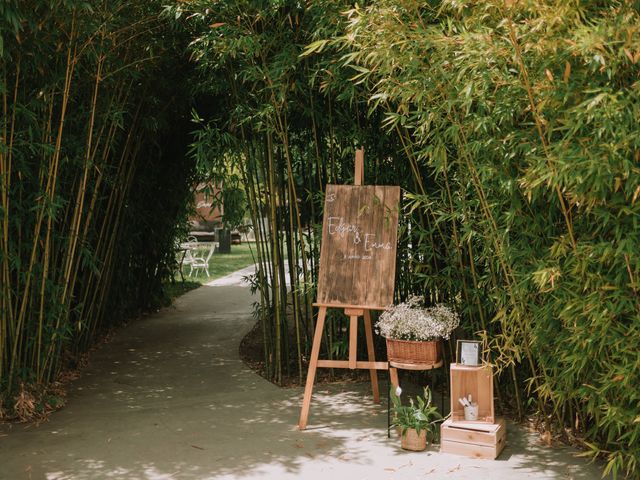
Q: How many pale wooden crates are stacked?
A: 2